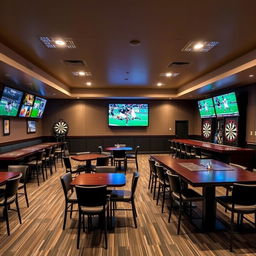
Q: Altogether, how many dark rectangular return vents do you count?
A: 2